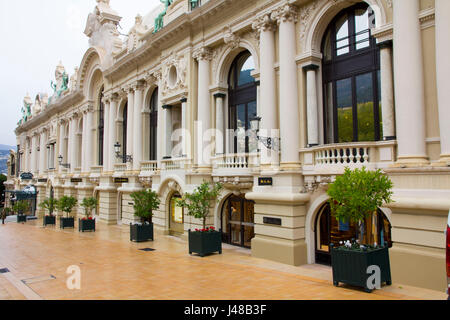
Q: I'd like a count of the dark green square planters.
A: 7